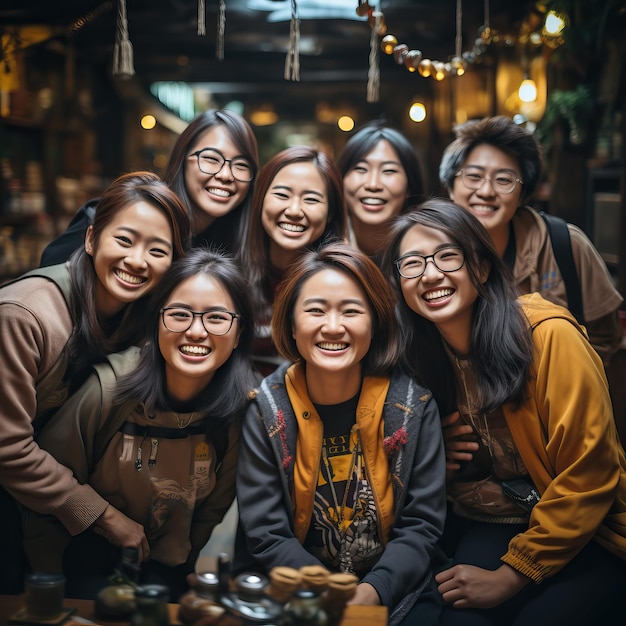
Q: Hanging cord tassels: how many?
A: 5